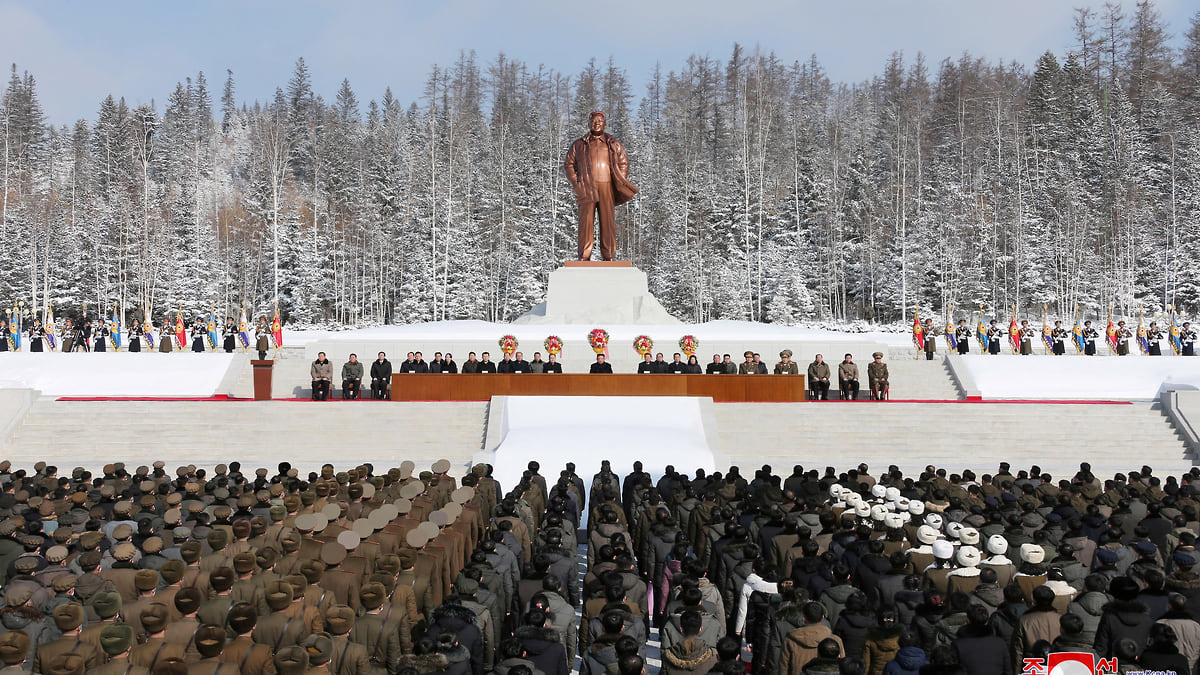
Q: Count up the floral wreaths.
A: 5